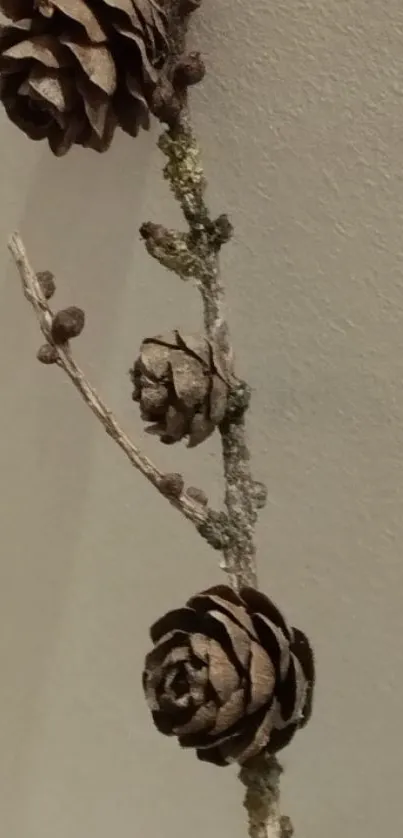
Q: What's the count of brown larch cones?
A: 3